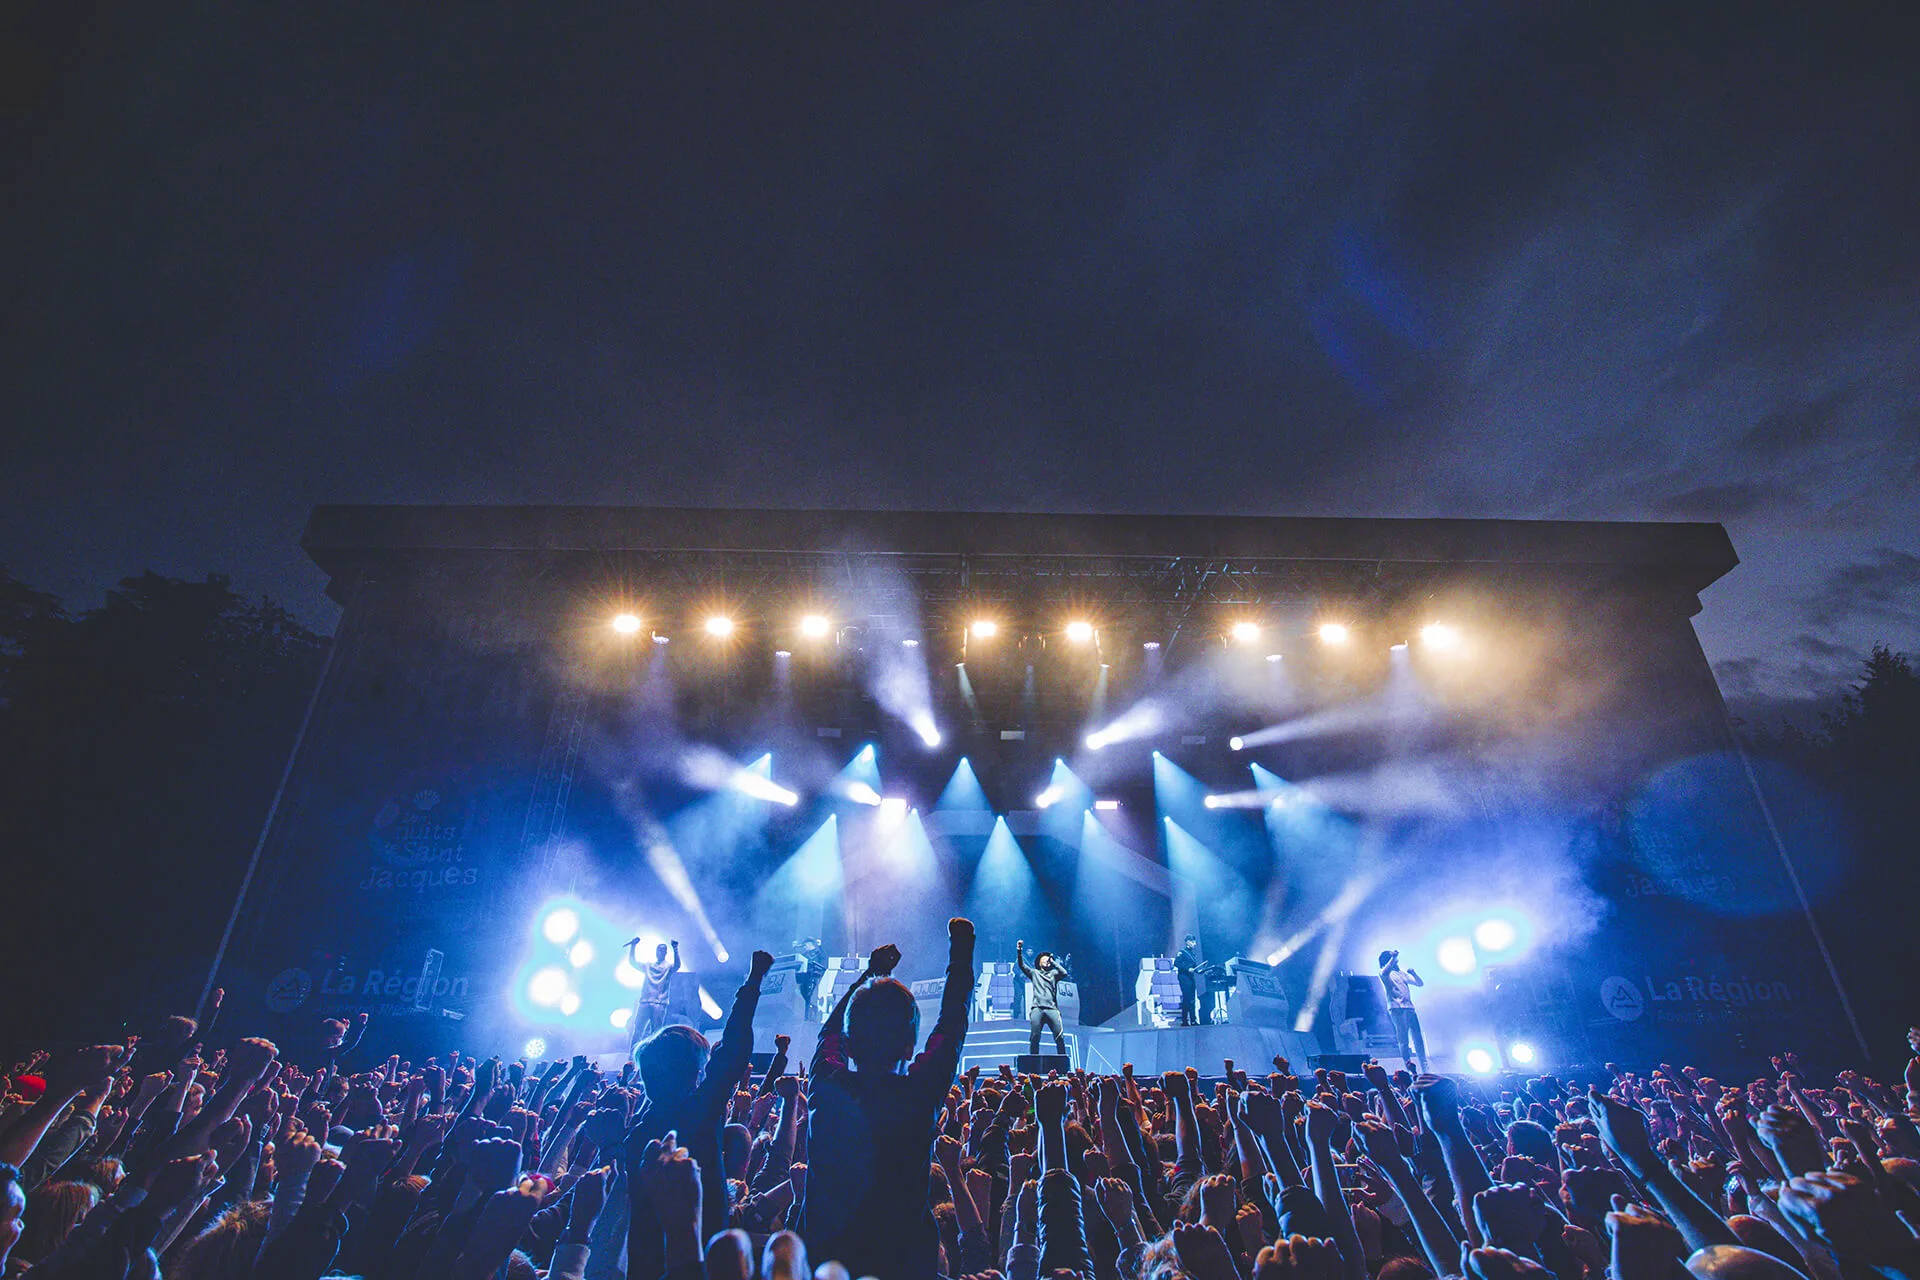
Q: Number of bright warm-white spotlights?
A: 8